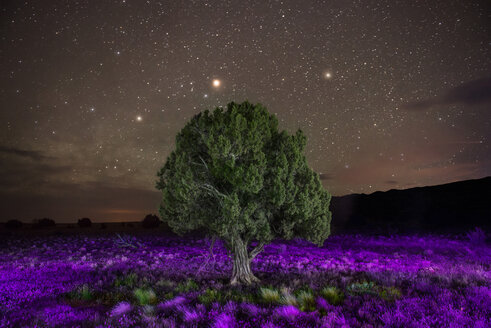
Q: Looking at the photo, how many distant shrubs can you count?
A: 4